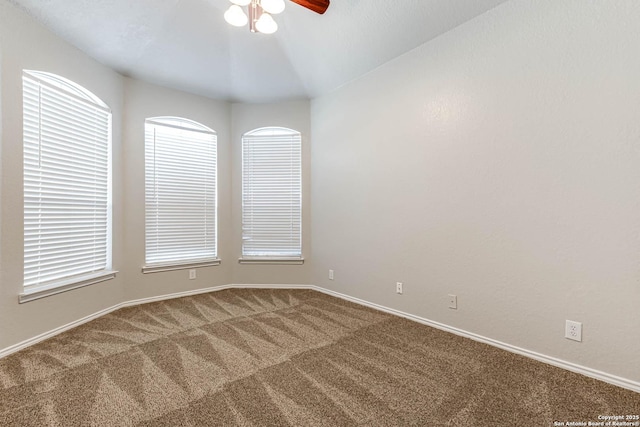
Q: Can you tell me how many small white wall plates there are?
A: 5